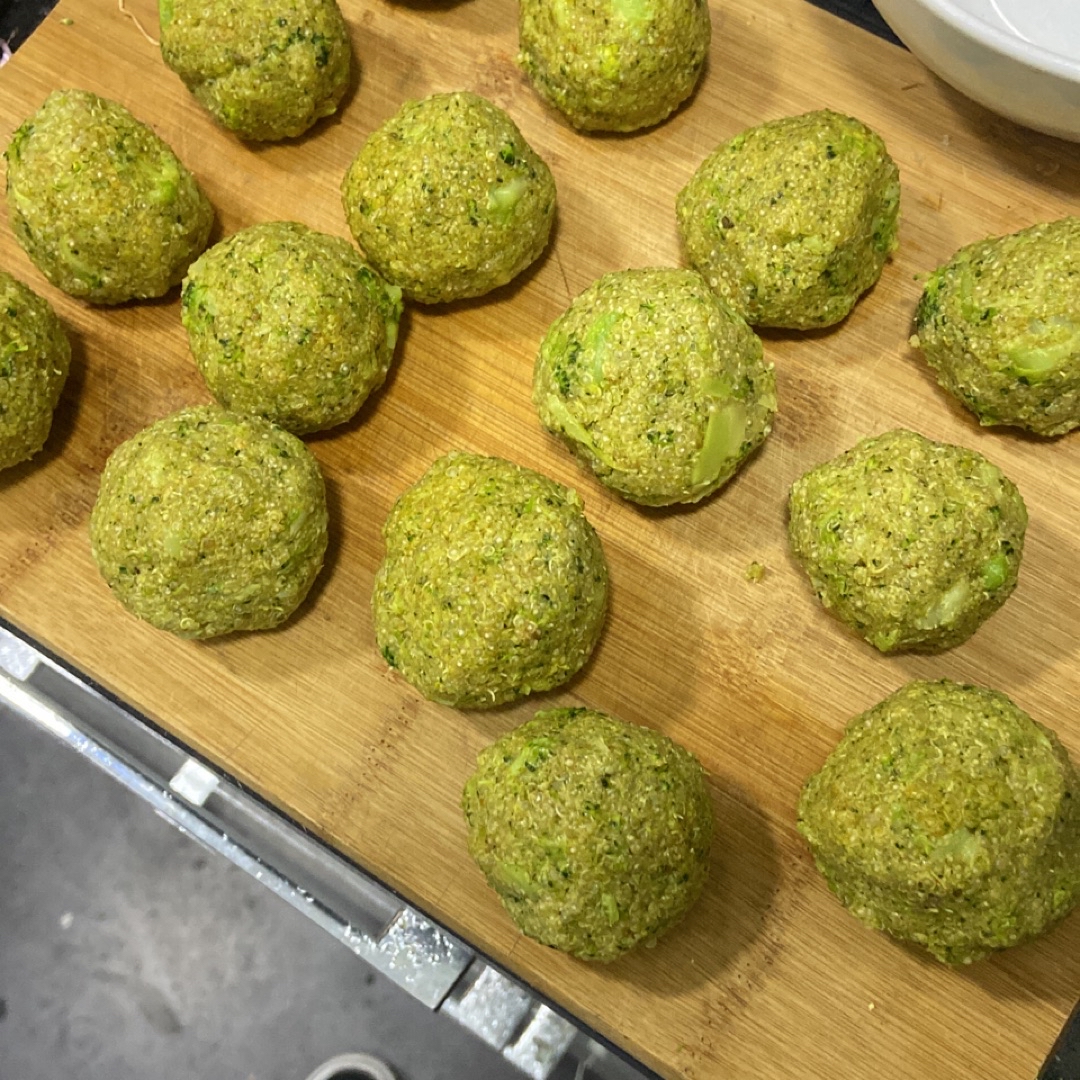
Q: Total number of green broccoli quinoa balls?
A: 14